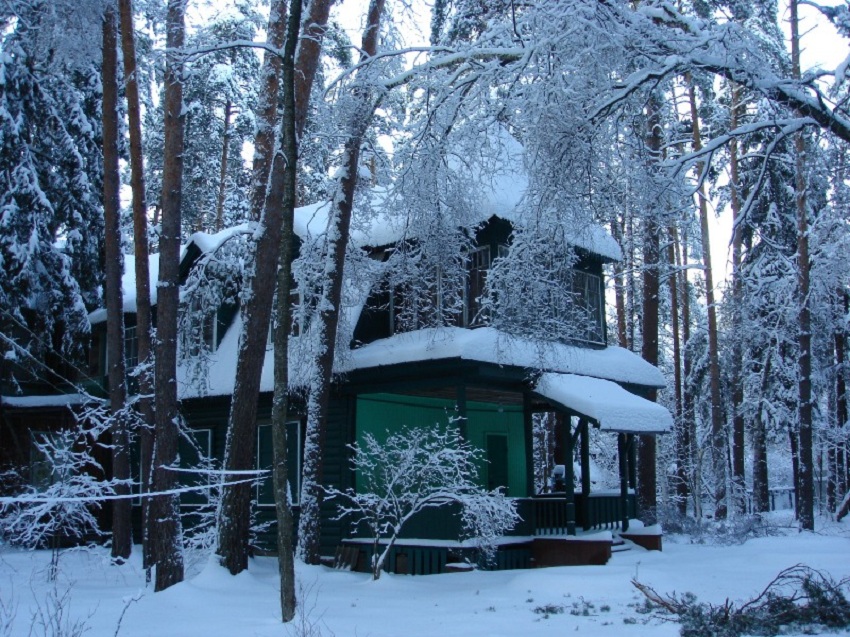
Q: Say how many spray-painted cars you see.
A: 0